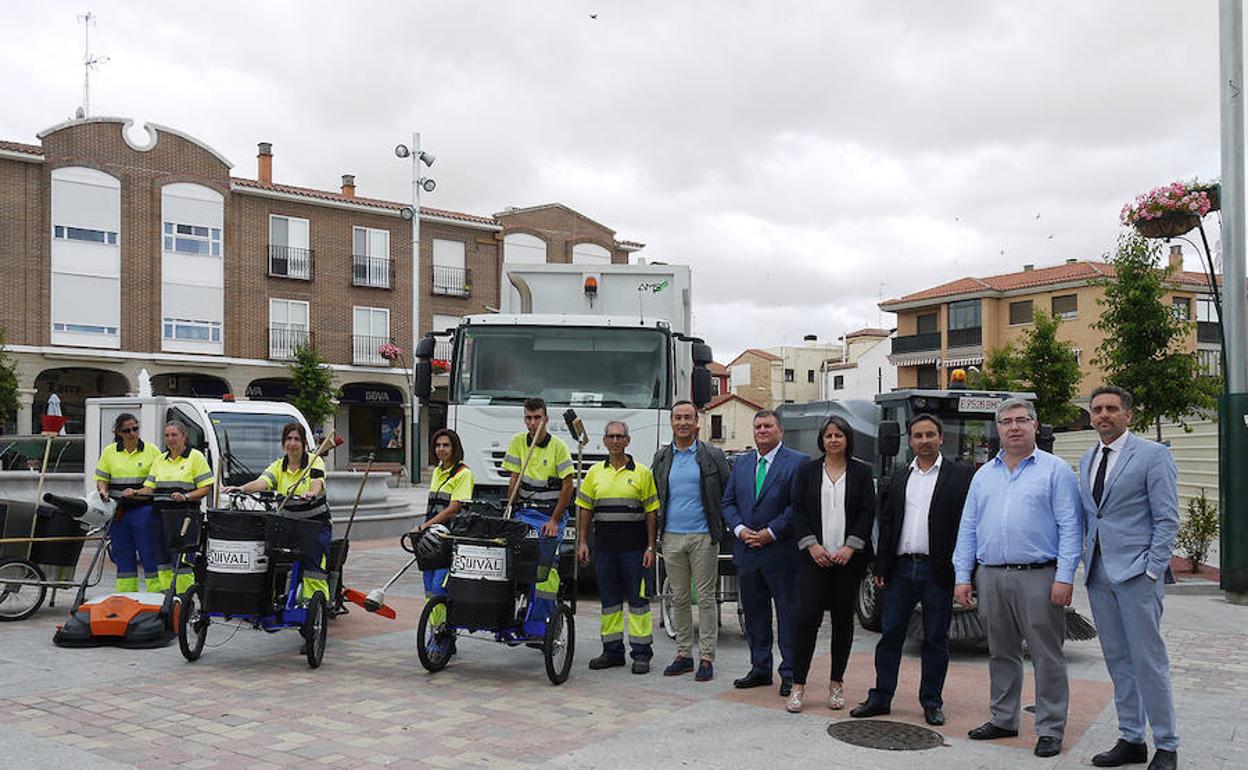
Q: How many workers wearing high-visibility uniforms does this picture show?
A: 6